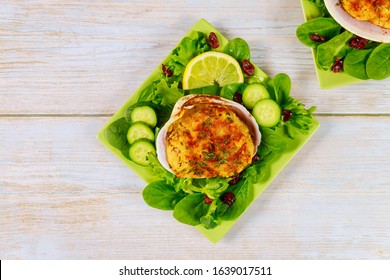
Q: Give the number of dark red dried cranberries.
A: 12